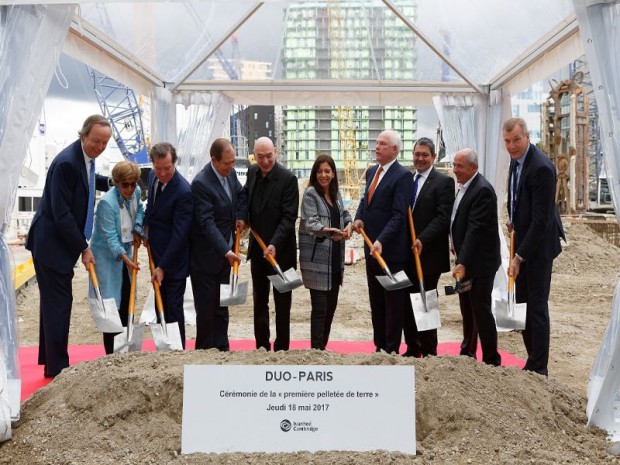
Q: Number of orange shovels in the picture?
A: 9